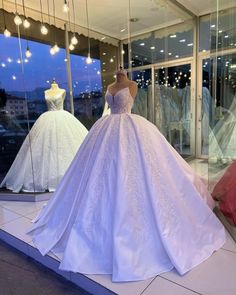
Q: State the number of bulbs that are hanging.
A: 11